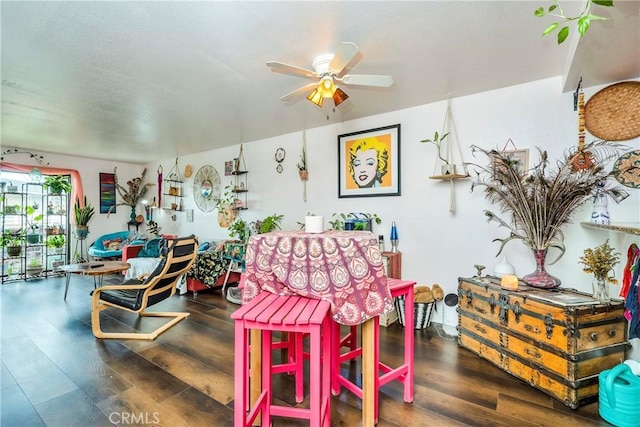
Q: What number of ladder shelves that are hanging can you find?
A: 2